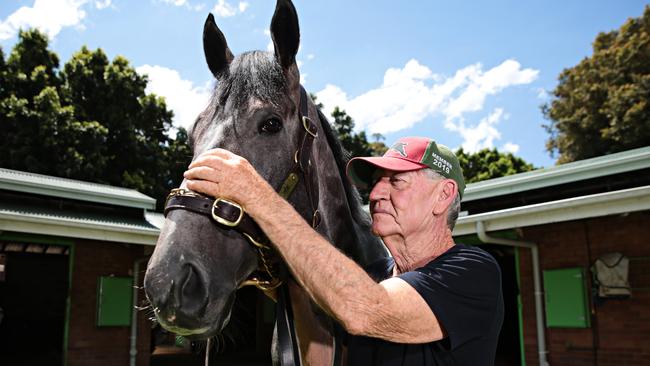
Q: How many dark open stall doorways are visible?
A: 2